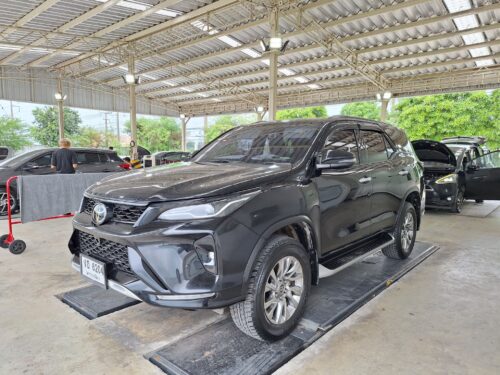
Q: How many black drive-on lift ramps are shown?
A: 2